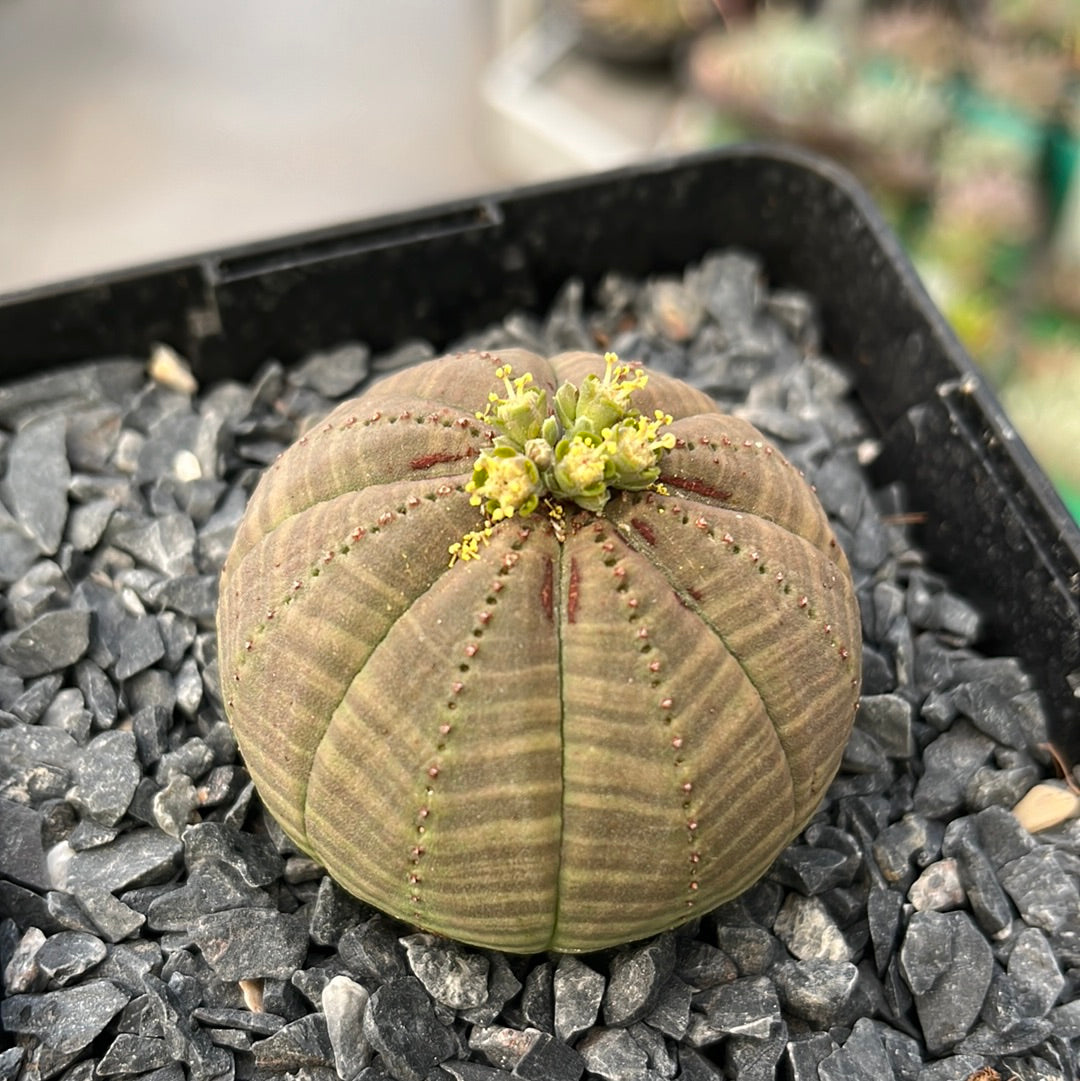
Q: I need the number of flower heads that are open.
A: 5